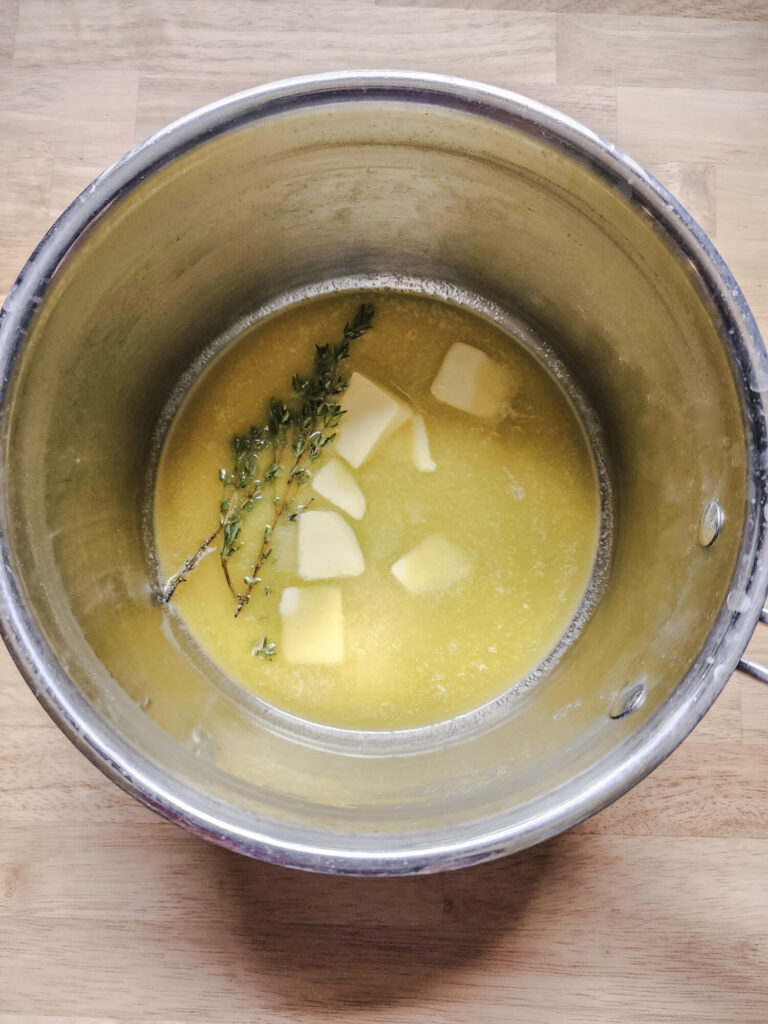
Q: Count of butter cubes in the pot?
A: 7